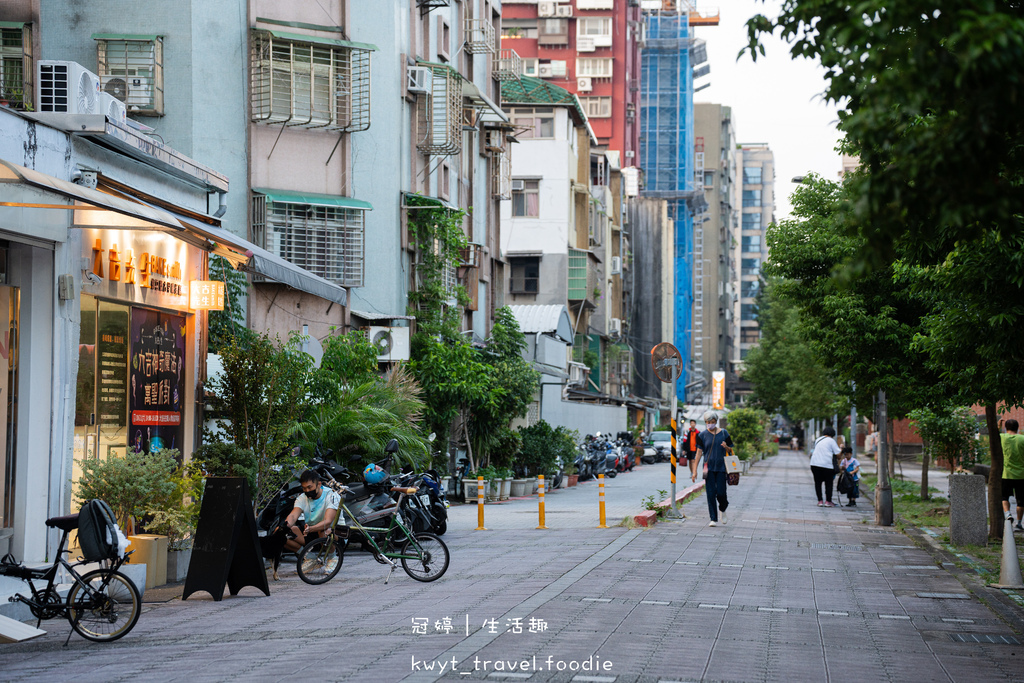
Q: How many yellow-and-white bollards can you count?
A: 3